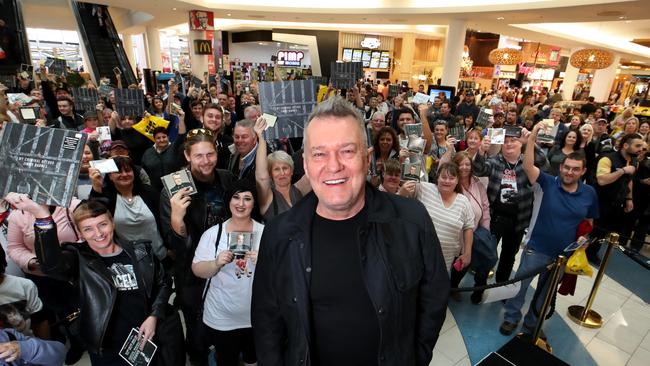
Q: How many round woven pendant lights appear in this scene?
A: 2